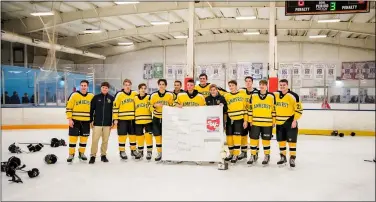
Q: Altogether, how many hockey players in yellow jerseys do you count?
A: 10